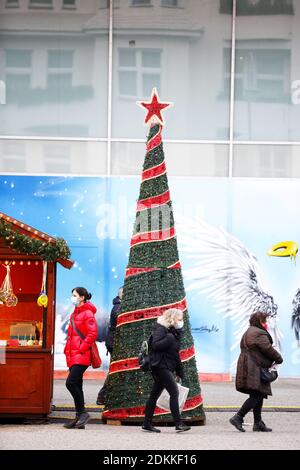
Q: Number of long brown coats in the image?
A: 1